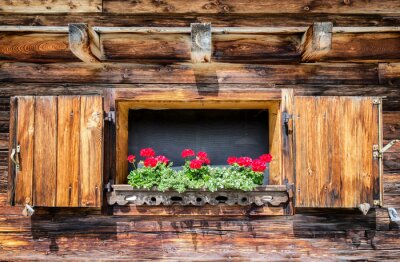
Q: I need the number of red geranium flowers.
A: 11